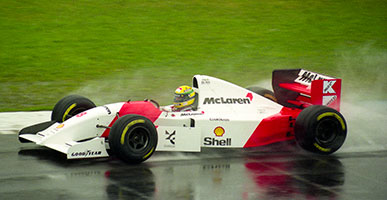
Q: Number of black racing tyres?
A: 4